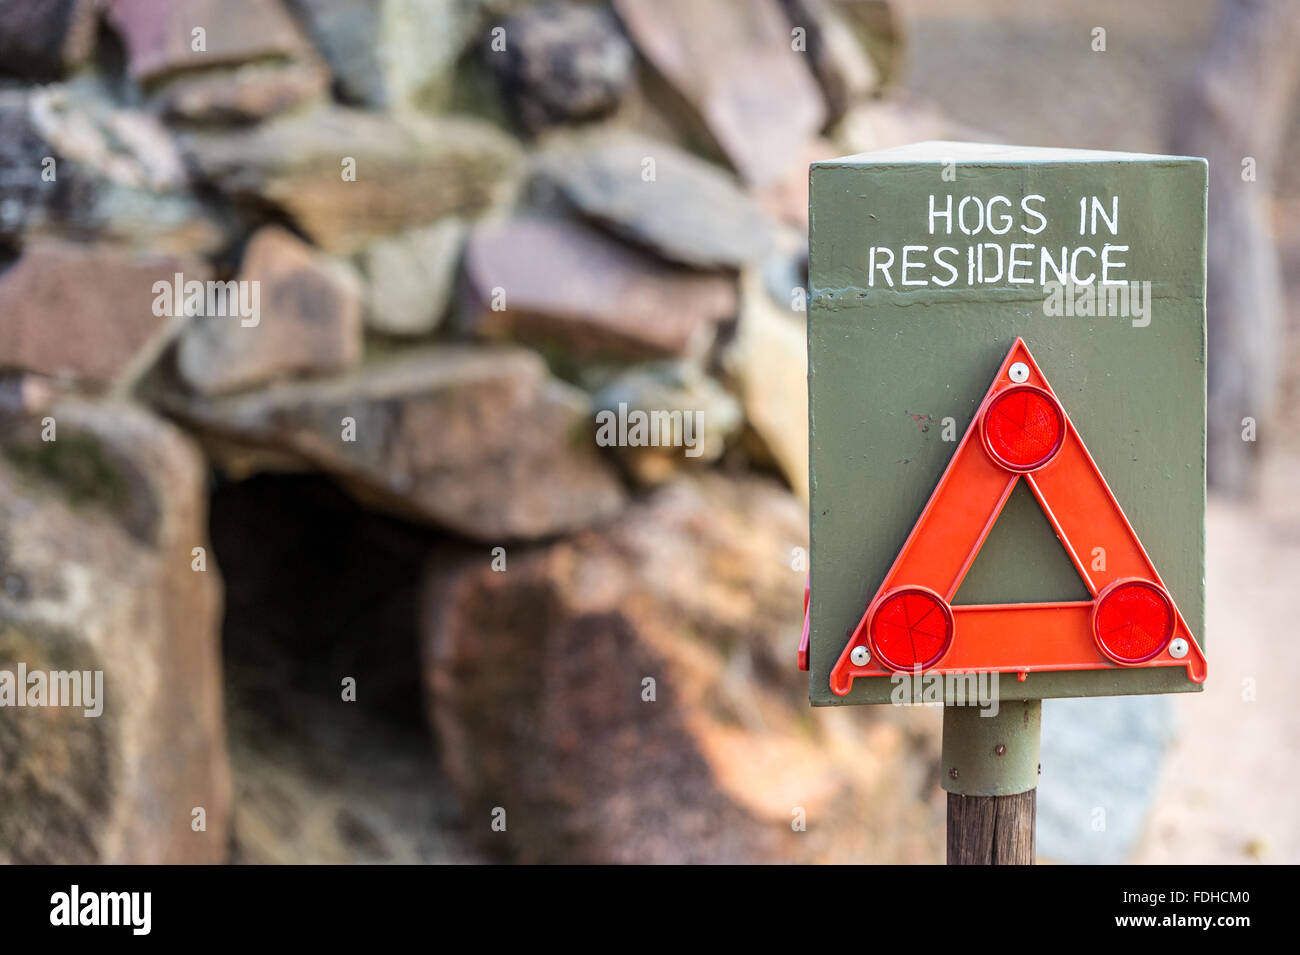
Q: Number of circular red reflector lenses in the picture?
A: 3